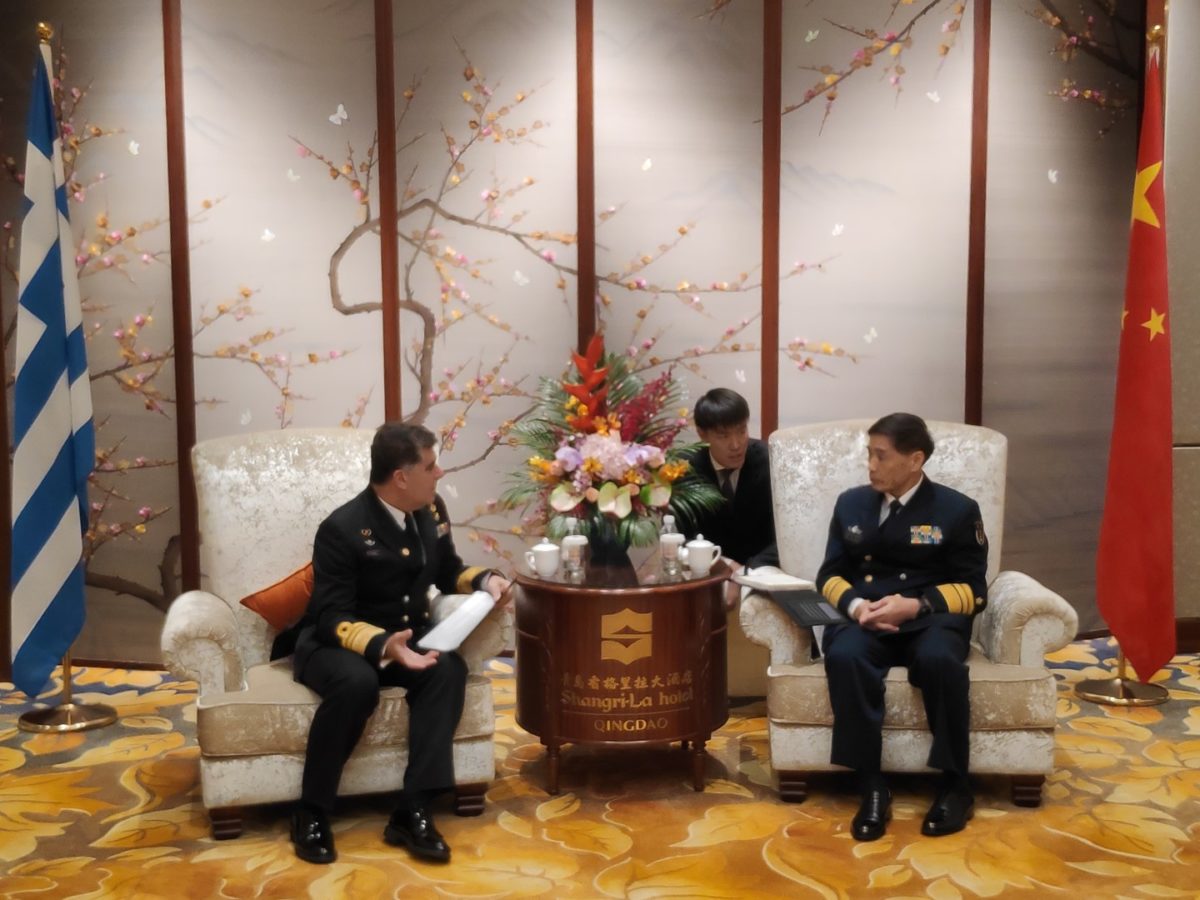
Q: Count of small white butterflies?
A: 14